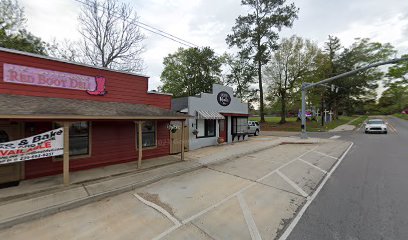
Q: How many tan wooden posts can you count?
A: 3